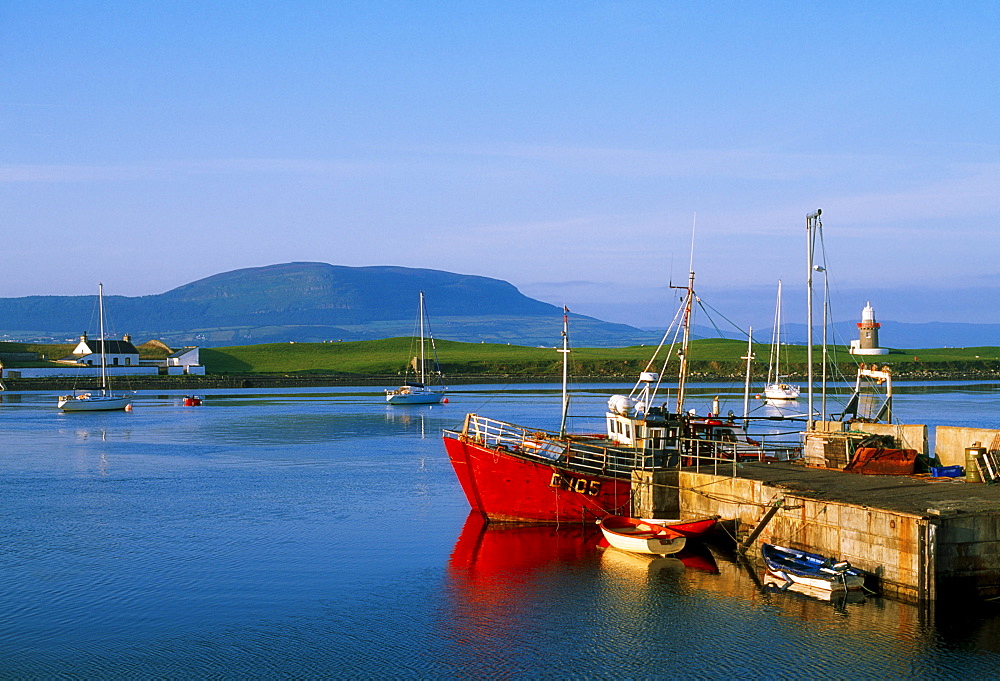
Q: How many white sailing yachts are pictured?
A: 3